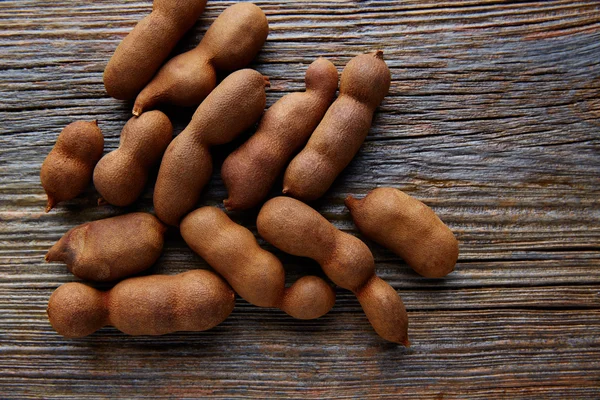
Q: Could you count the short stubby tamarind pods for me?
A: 4